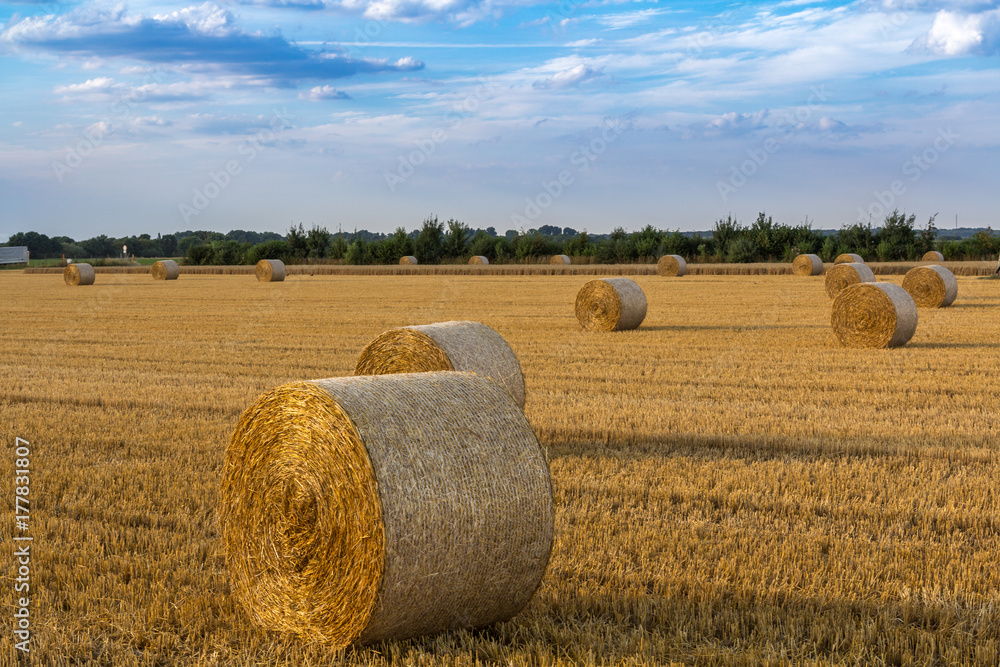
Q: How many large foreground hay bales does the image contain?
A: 2